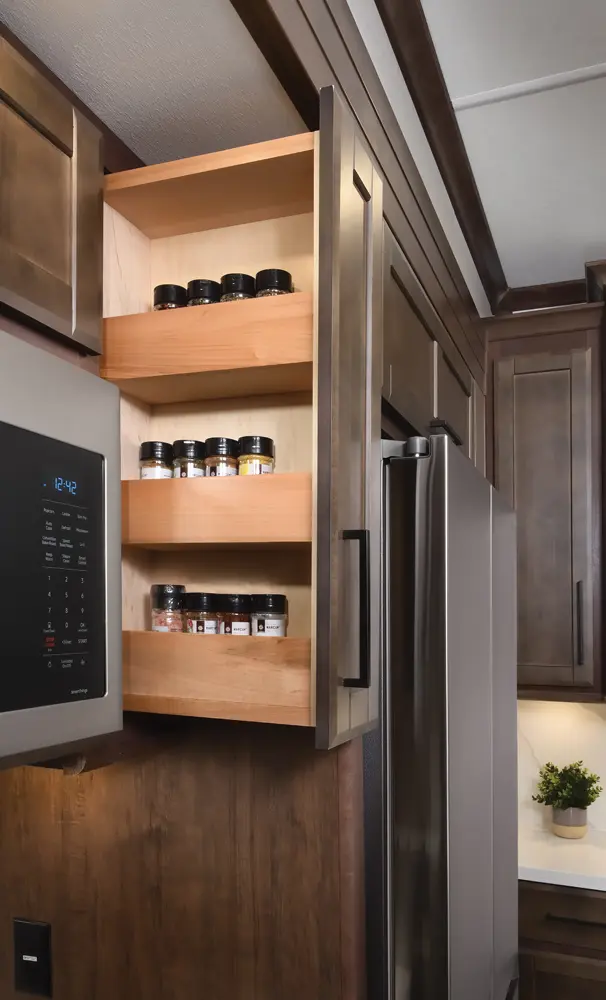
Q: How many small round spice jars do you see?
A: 12